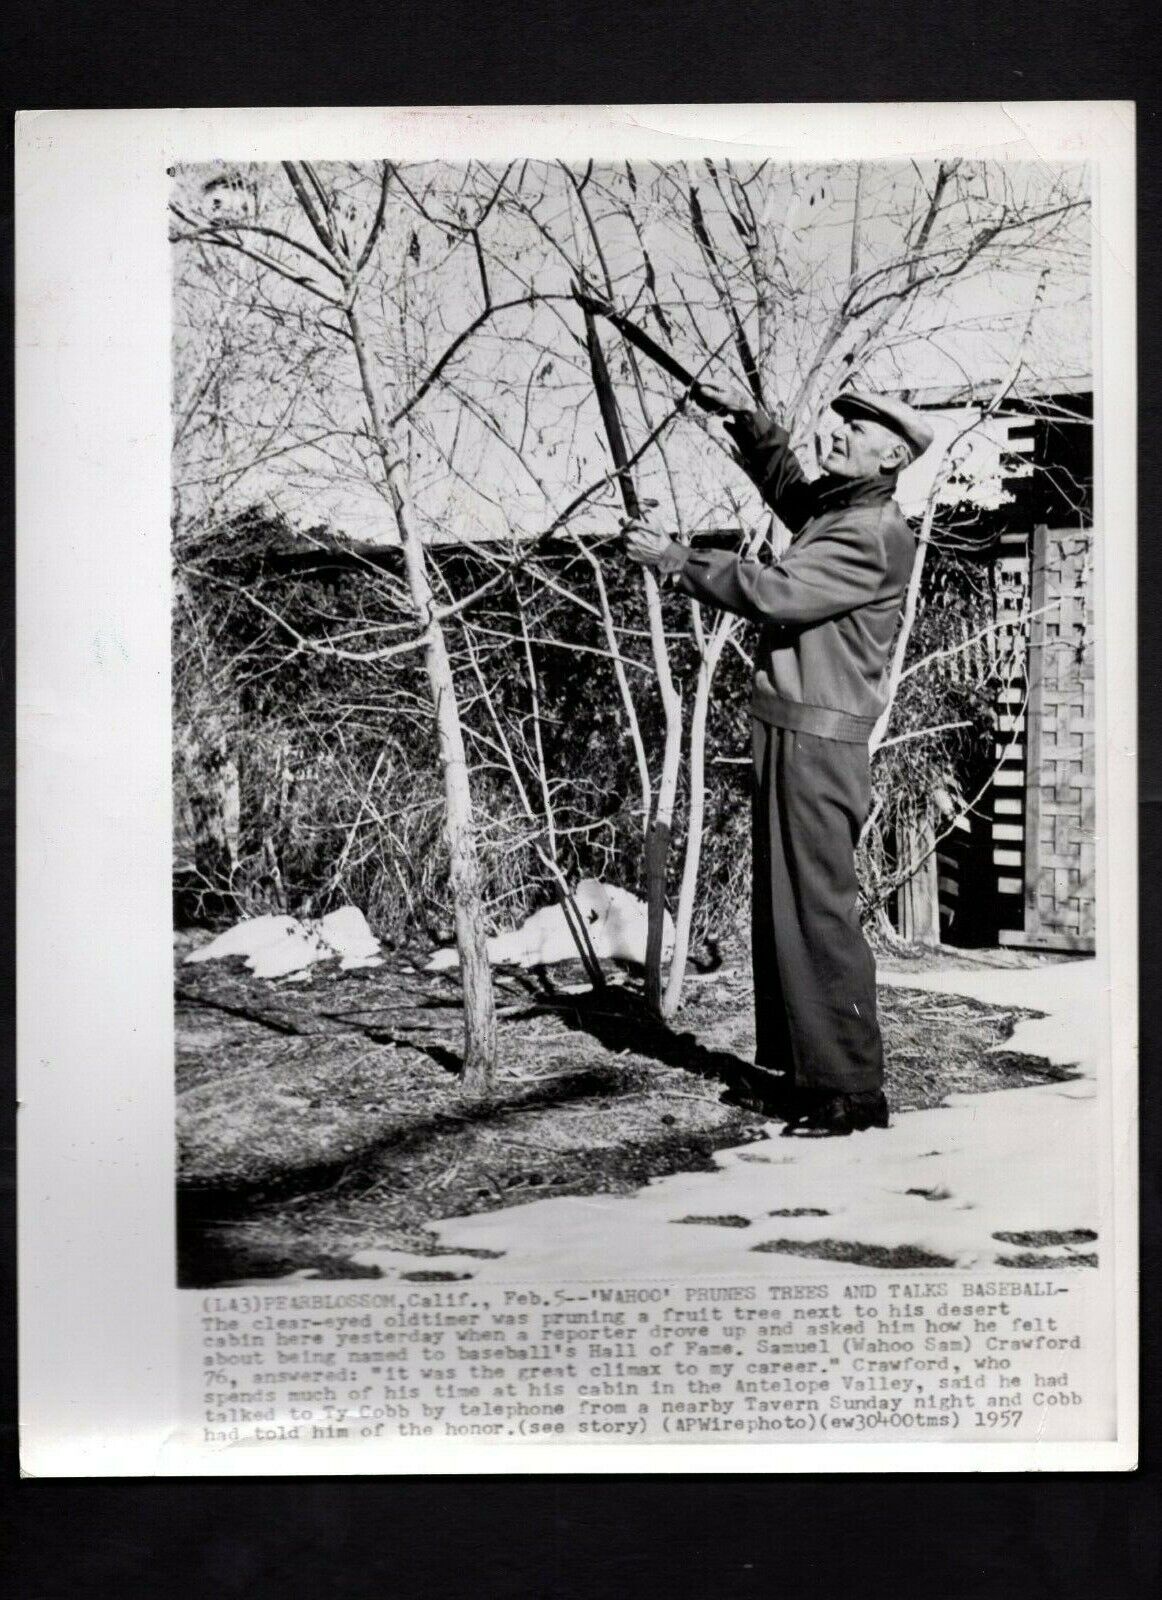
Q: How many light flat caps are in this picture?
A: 1